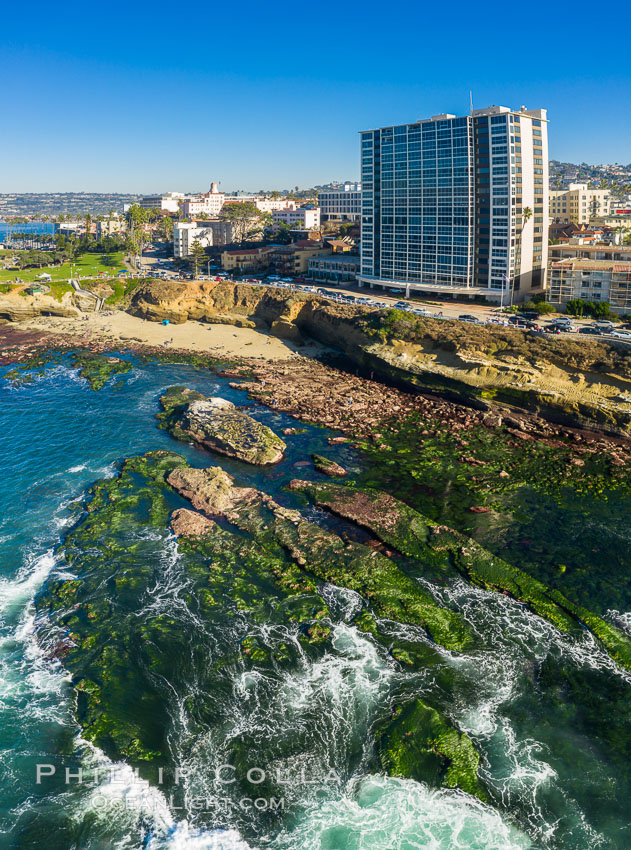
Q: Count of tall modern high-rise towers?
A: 1